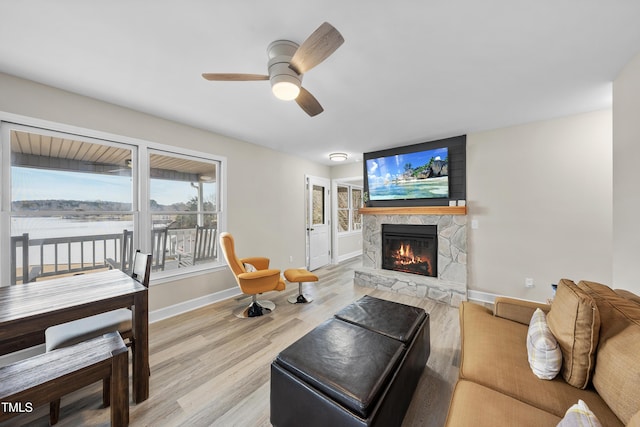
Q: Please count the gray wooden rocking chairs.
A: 3